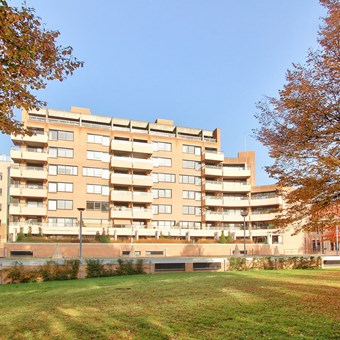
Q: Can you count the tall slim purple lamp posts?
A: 2